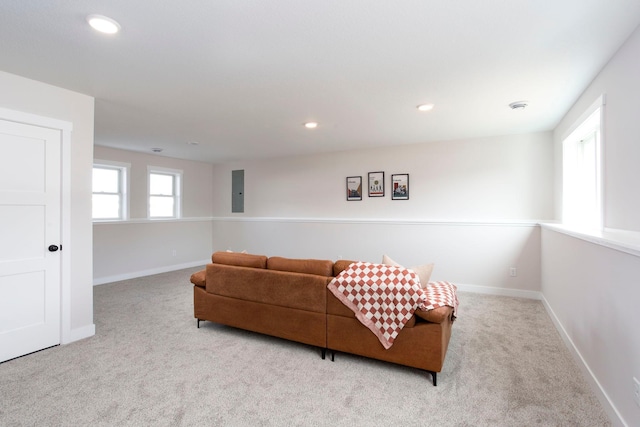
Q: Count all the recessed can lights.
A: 3